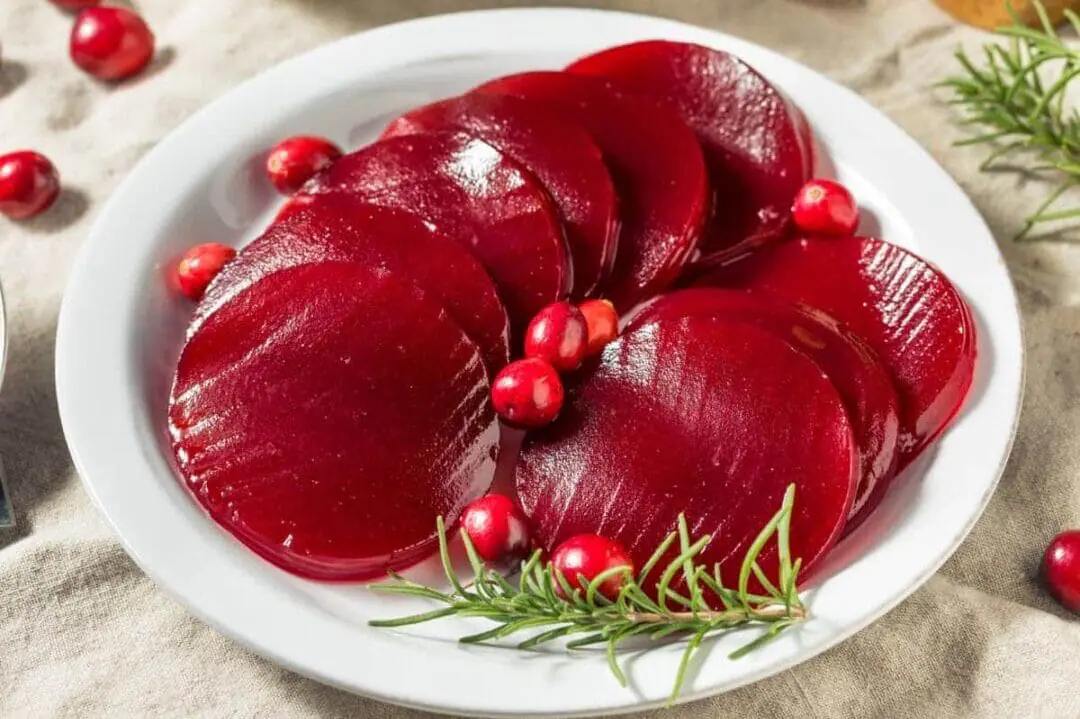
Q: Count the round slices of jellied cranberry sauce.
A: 9